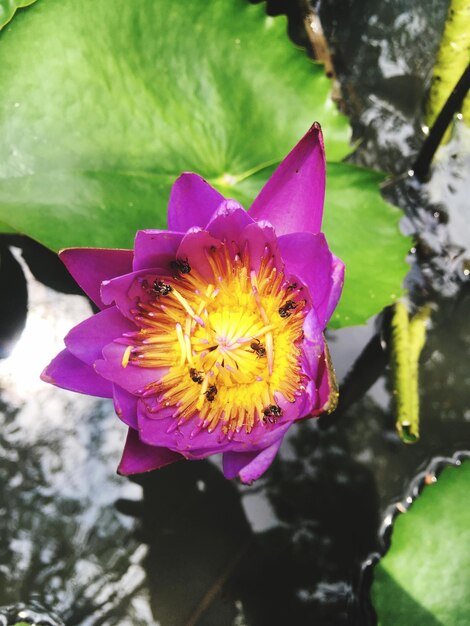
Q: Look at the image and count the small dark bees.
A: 7